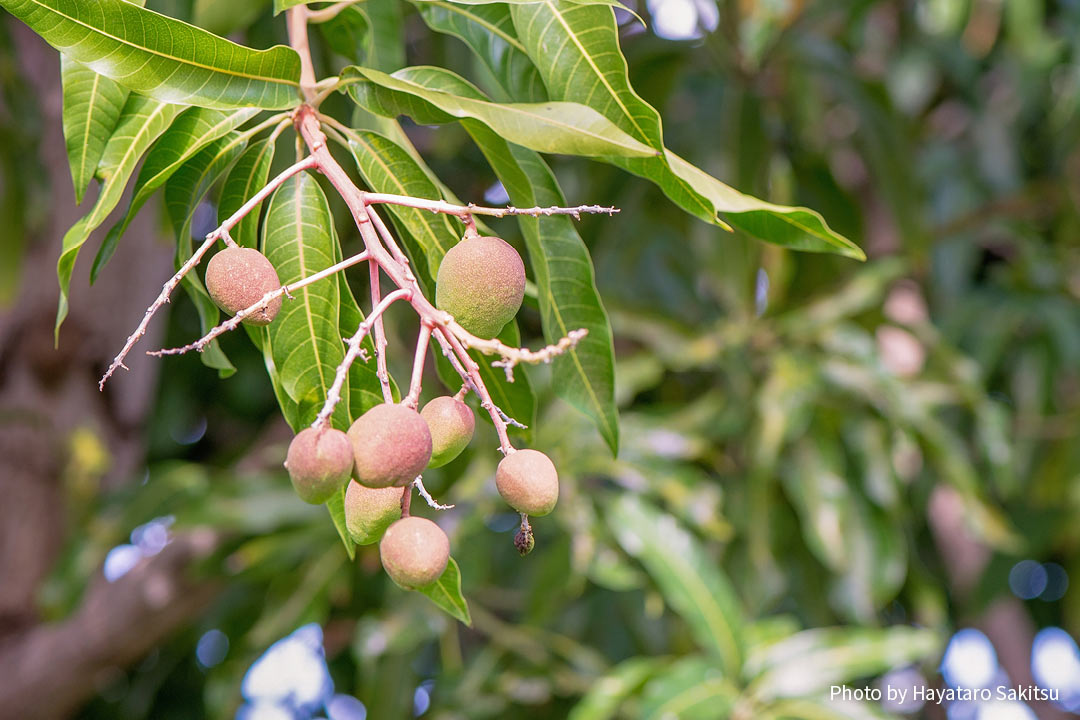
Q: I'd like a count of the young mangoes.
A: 8